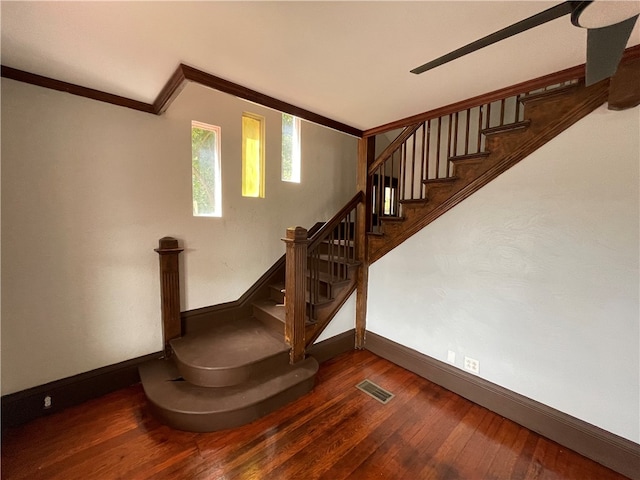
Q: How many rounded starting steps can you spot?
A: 2